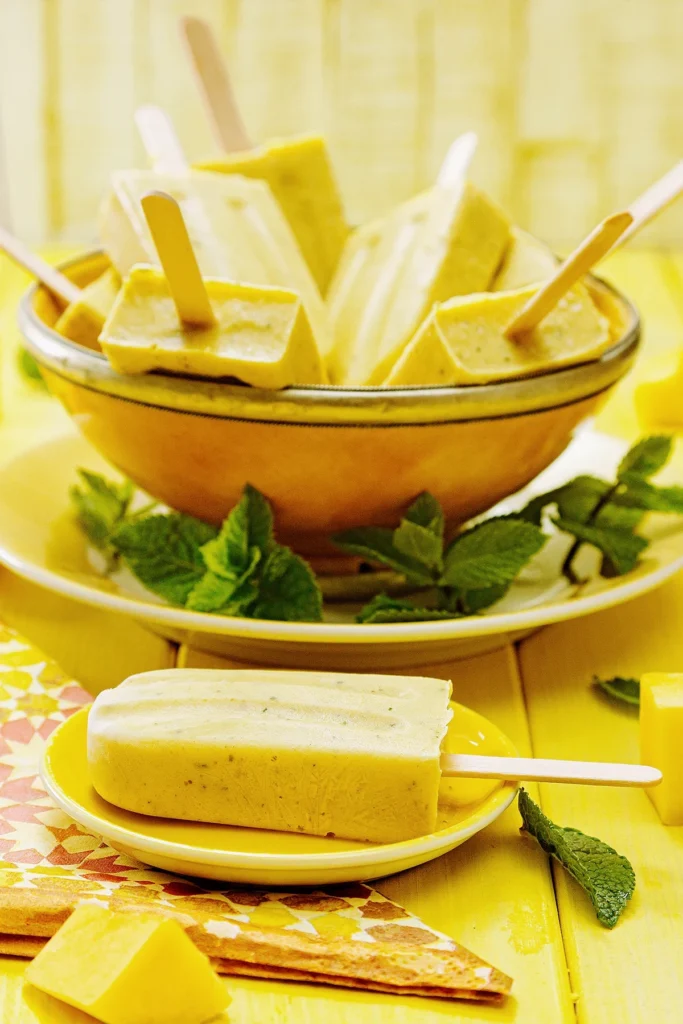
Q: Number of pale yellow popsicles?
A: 8